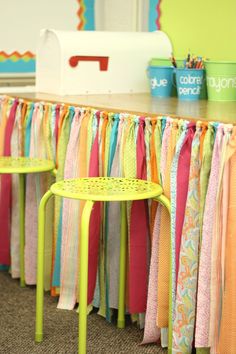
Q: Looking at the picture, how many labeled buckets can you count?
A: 3